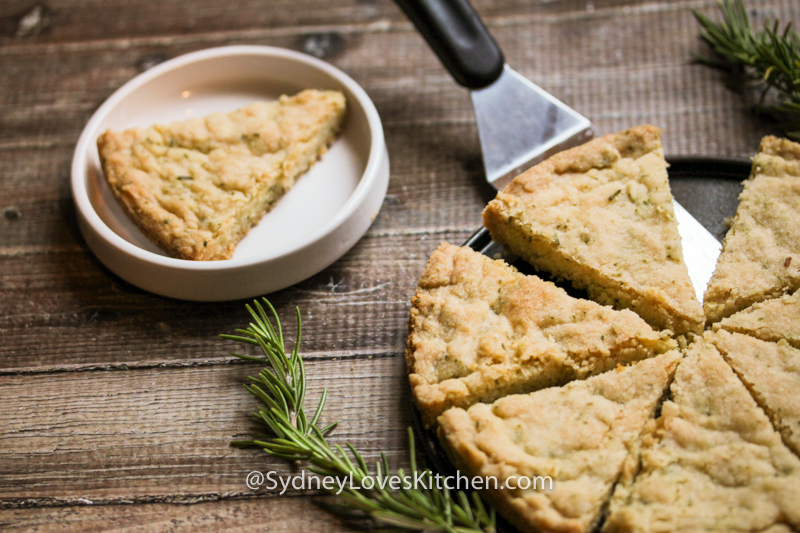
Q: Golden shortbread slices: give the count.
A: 8